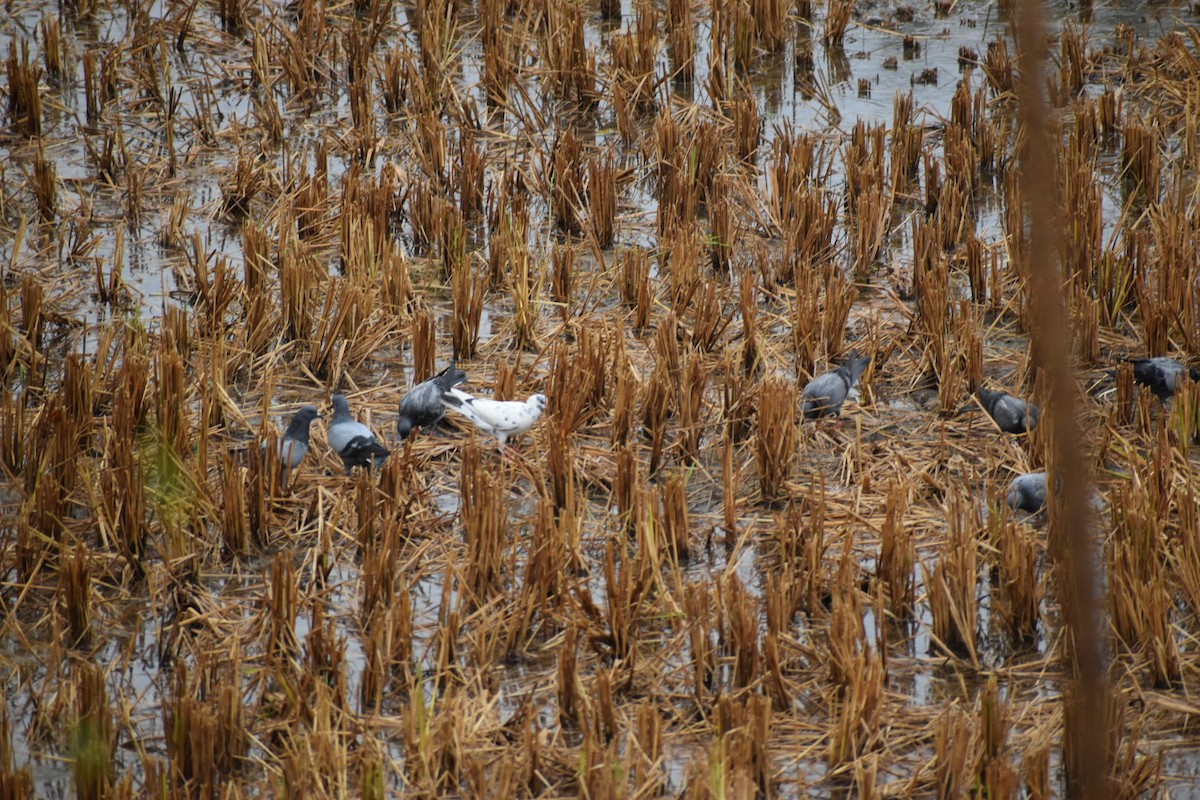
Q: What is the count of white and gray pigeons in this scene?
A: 8